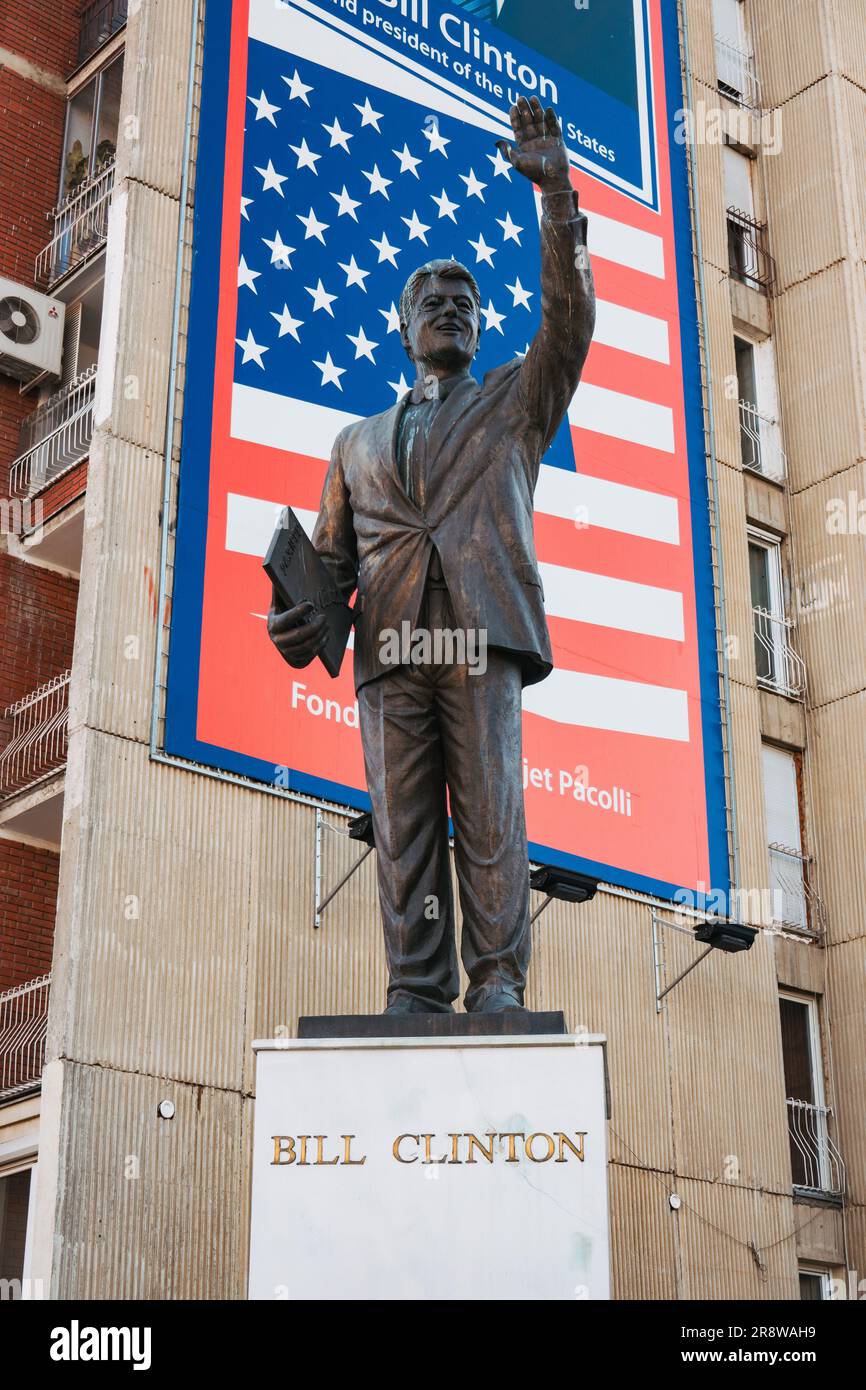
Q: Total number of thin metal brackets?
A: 3